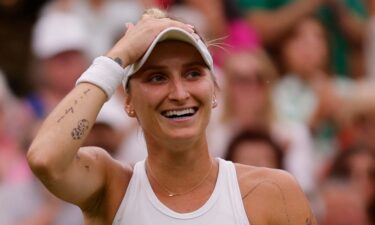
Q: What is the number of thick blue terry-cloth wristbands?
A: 0